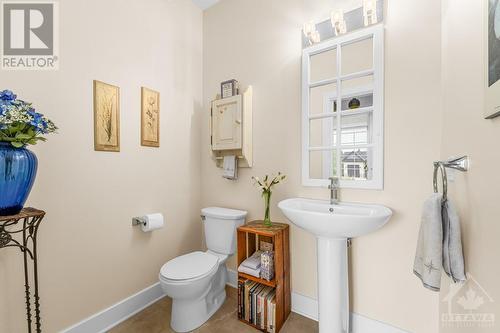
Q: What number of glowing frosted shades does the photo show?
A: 3